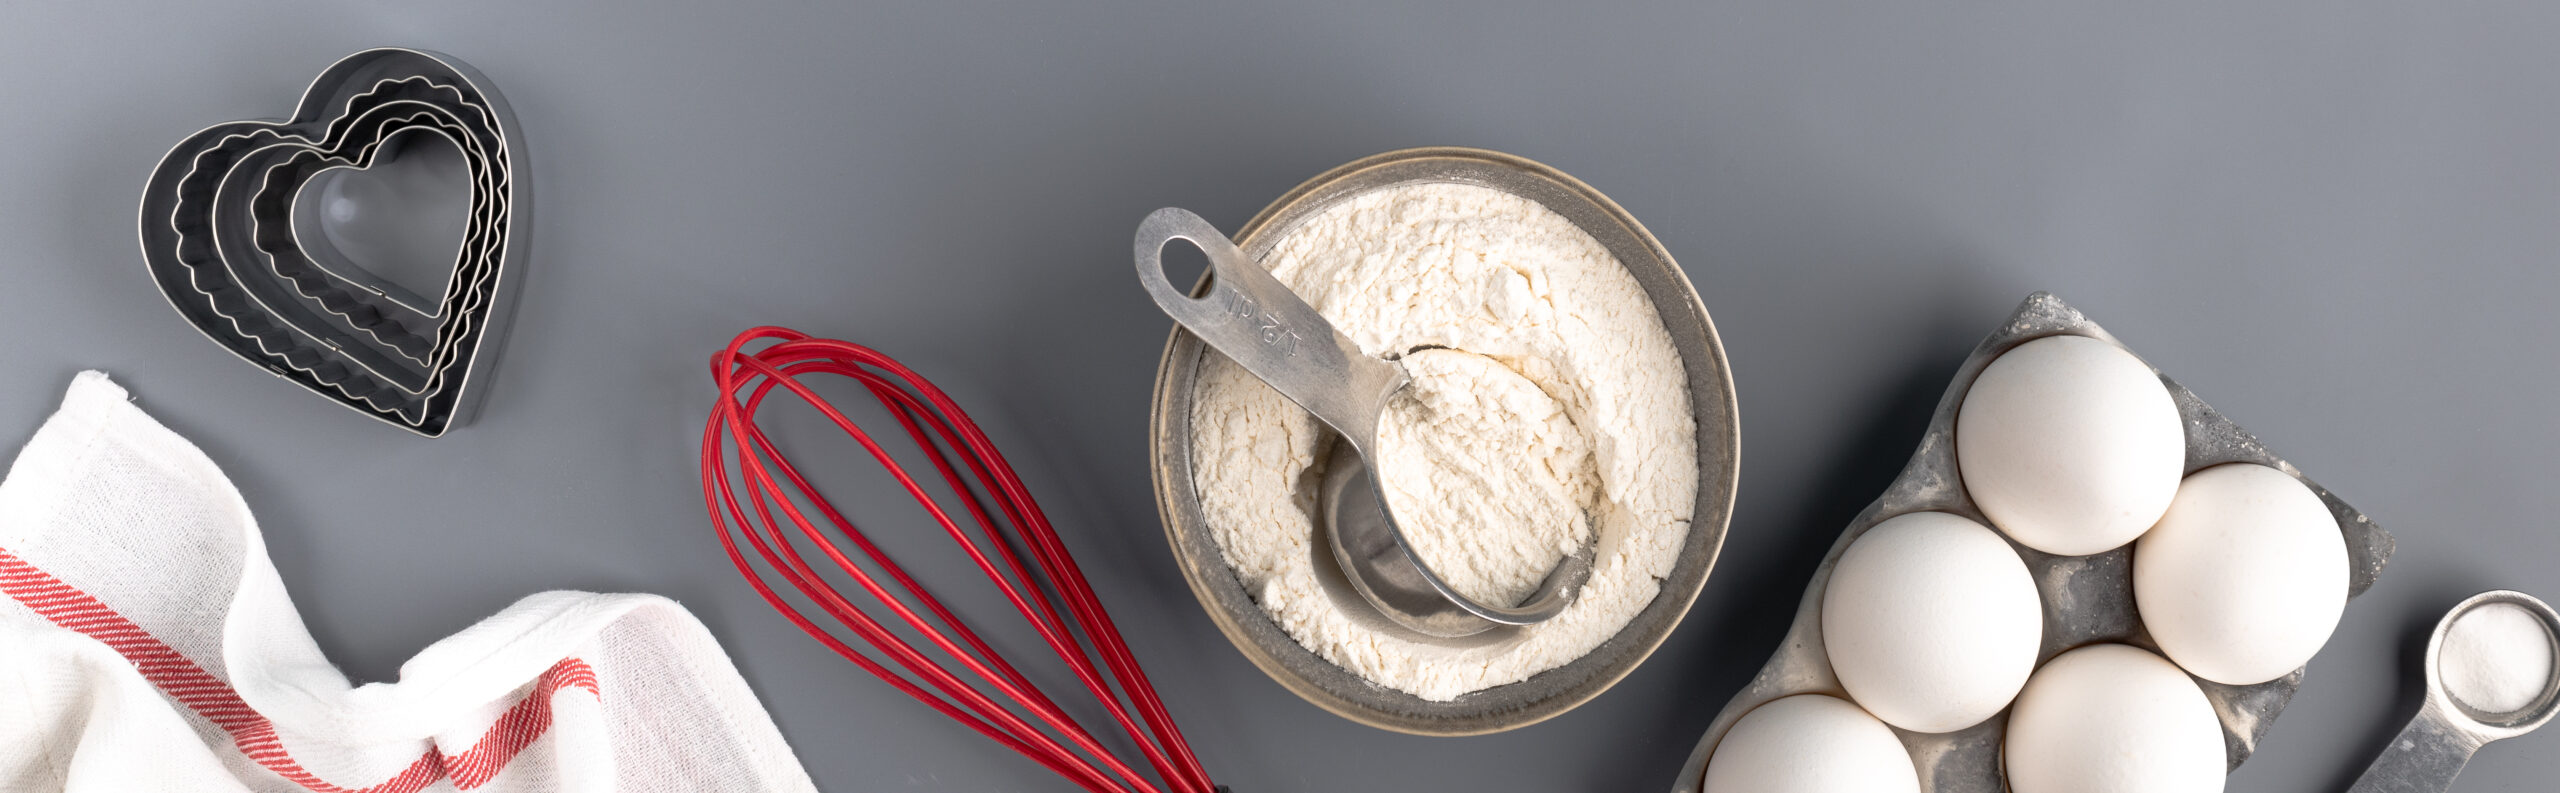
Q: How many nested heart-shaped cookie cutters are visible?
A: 5